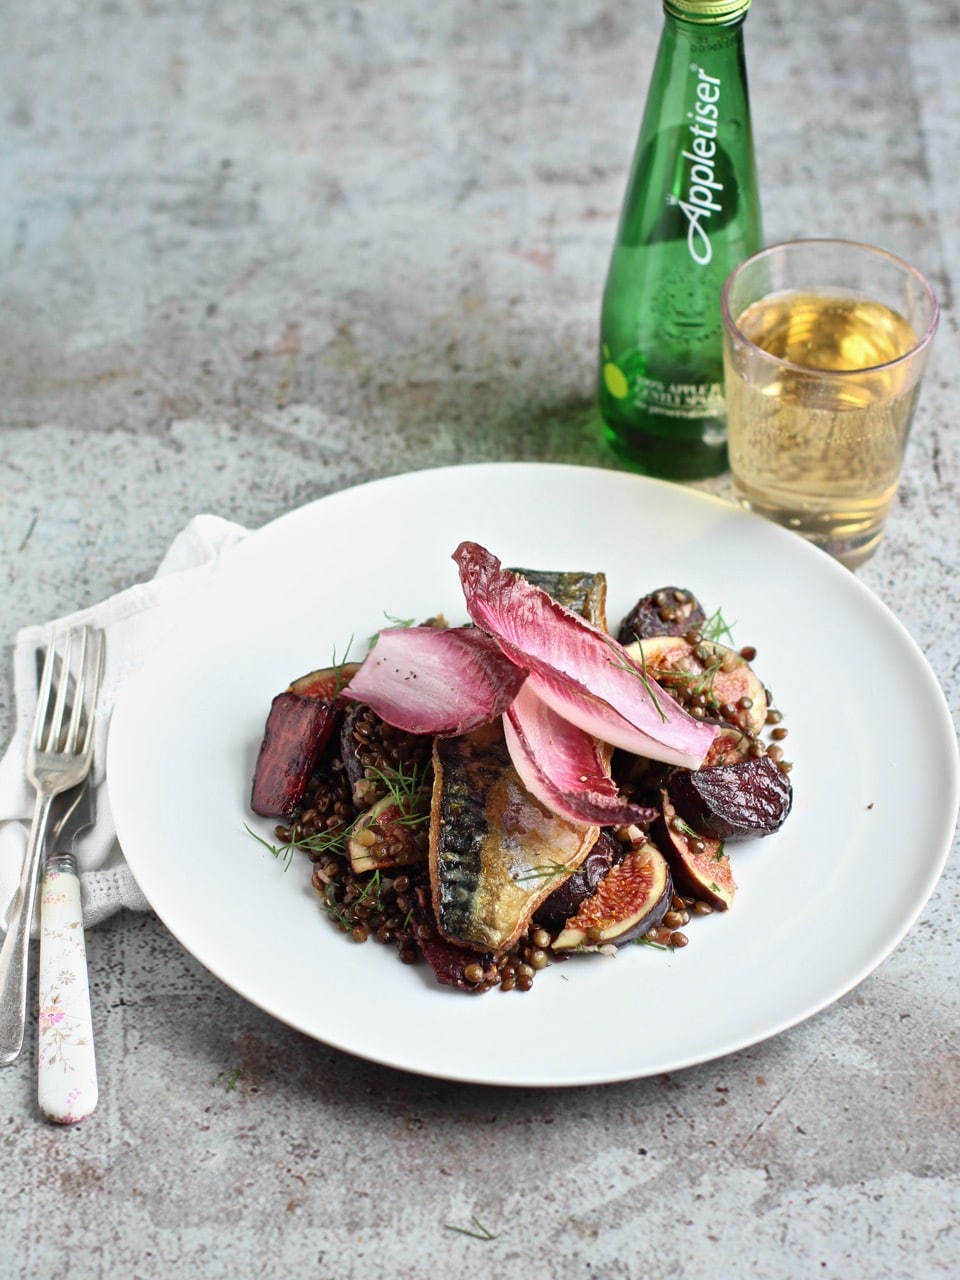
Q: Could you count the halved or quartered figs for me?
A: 6